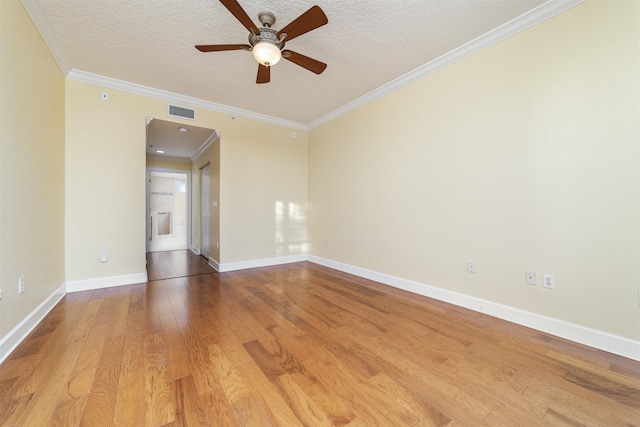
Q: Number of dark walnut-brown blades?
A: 5